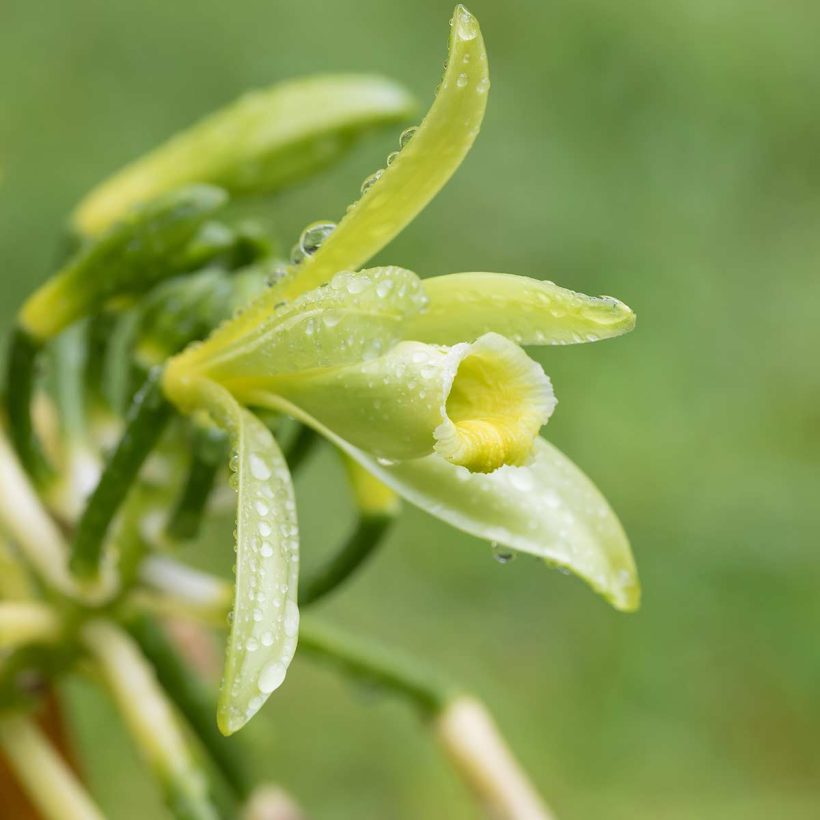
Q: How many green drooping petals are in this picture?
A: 2